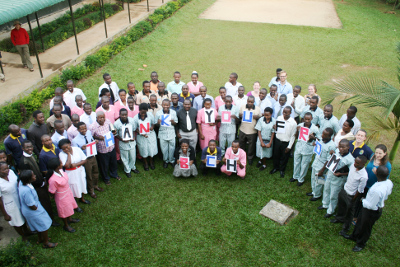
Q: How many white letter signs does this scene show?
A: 15